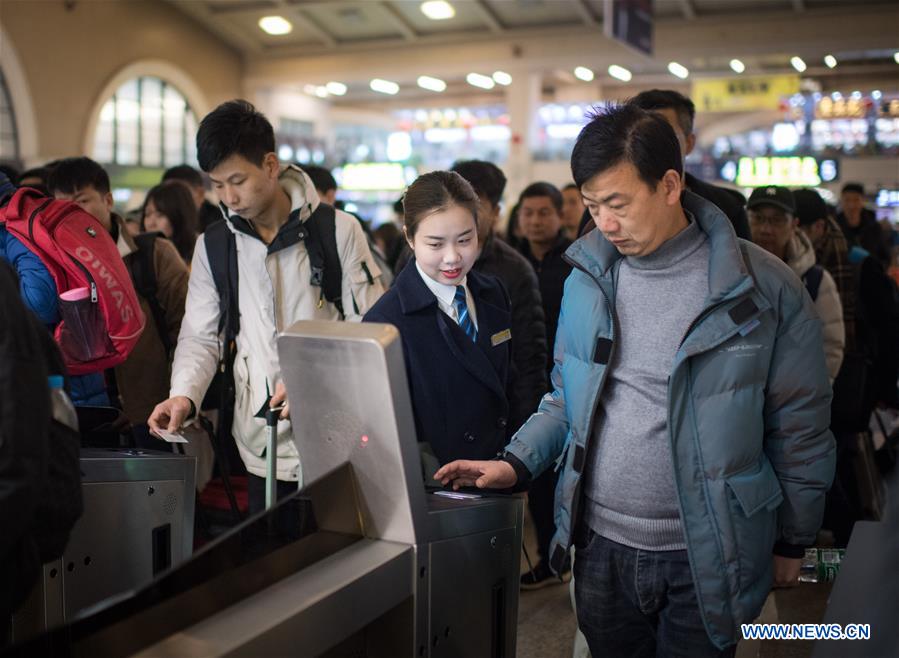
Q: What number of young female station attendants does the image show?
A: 1